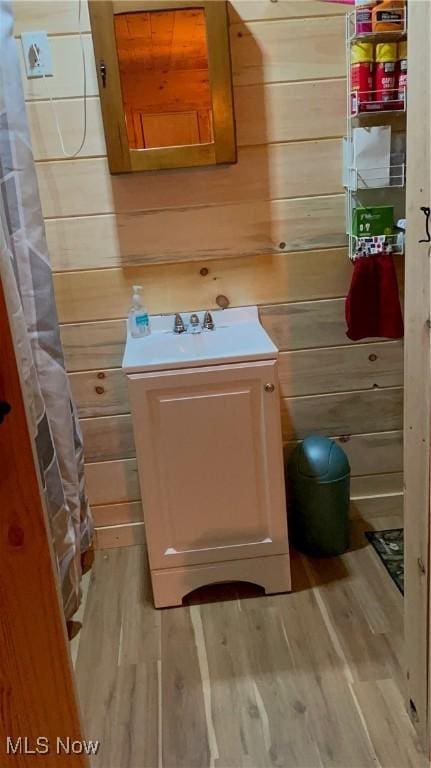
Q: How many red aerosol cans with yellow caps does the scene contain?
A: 3